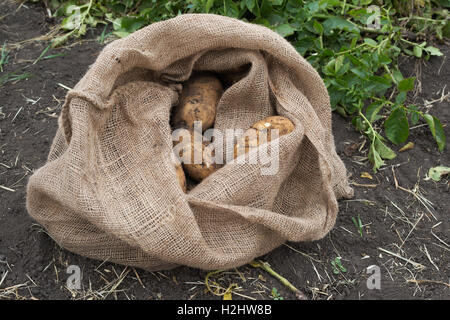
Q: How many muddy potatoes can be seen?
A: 4